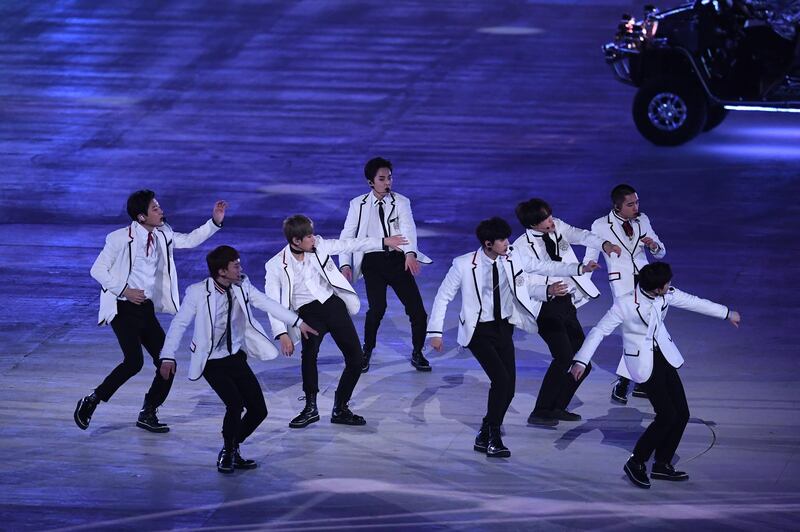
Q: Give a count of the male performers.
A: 8